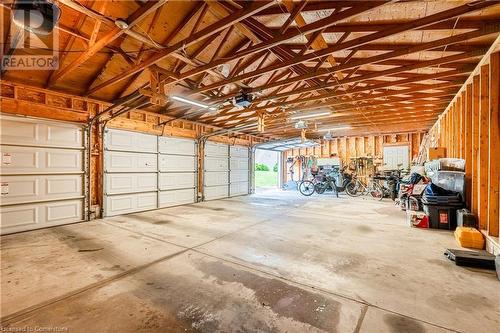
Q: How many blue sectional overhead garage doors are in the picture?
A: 0